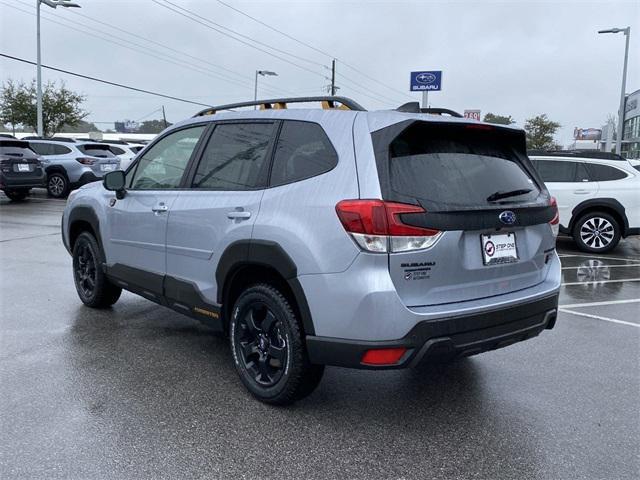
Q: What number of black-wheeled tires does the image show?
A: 2